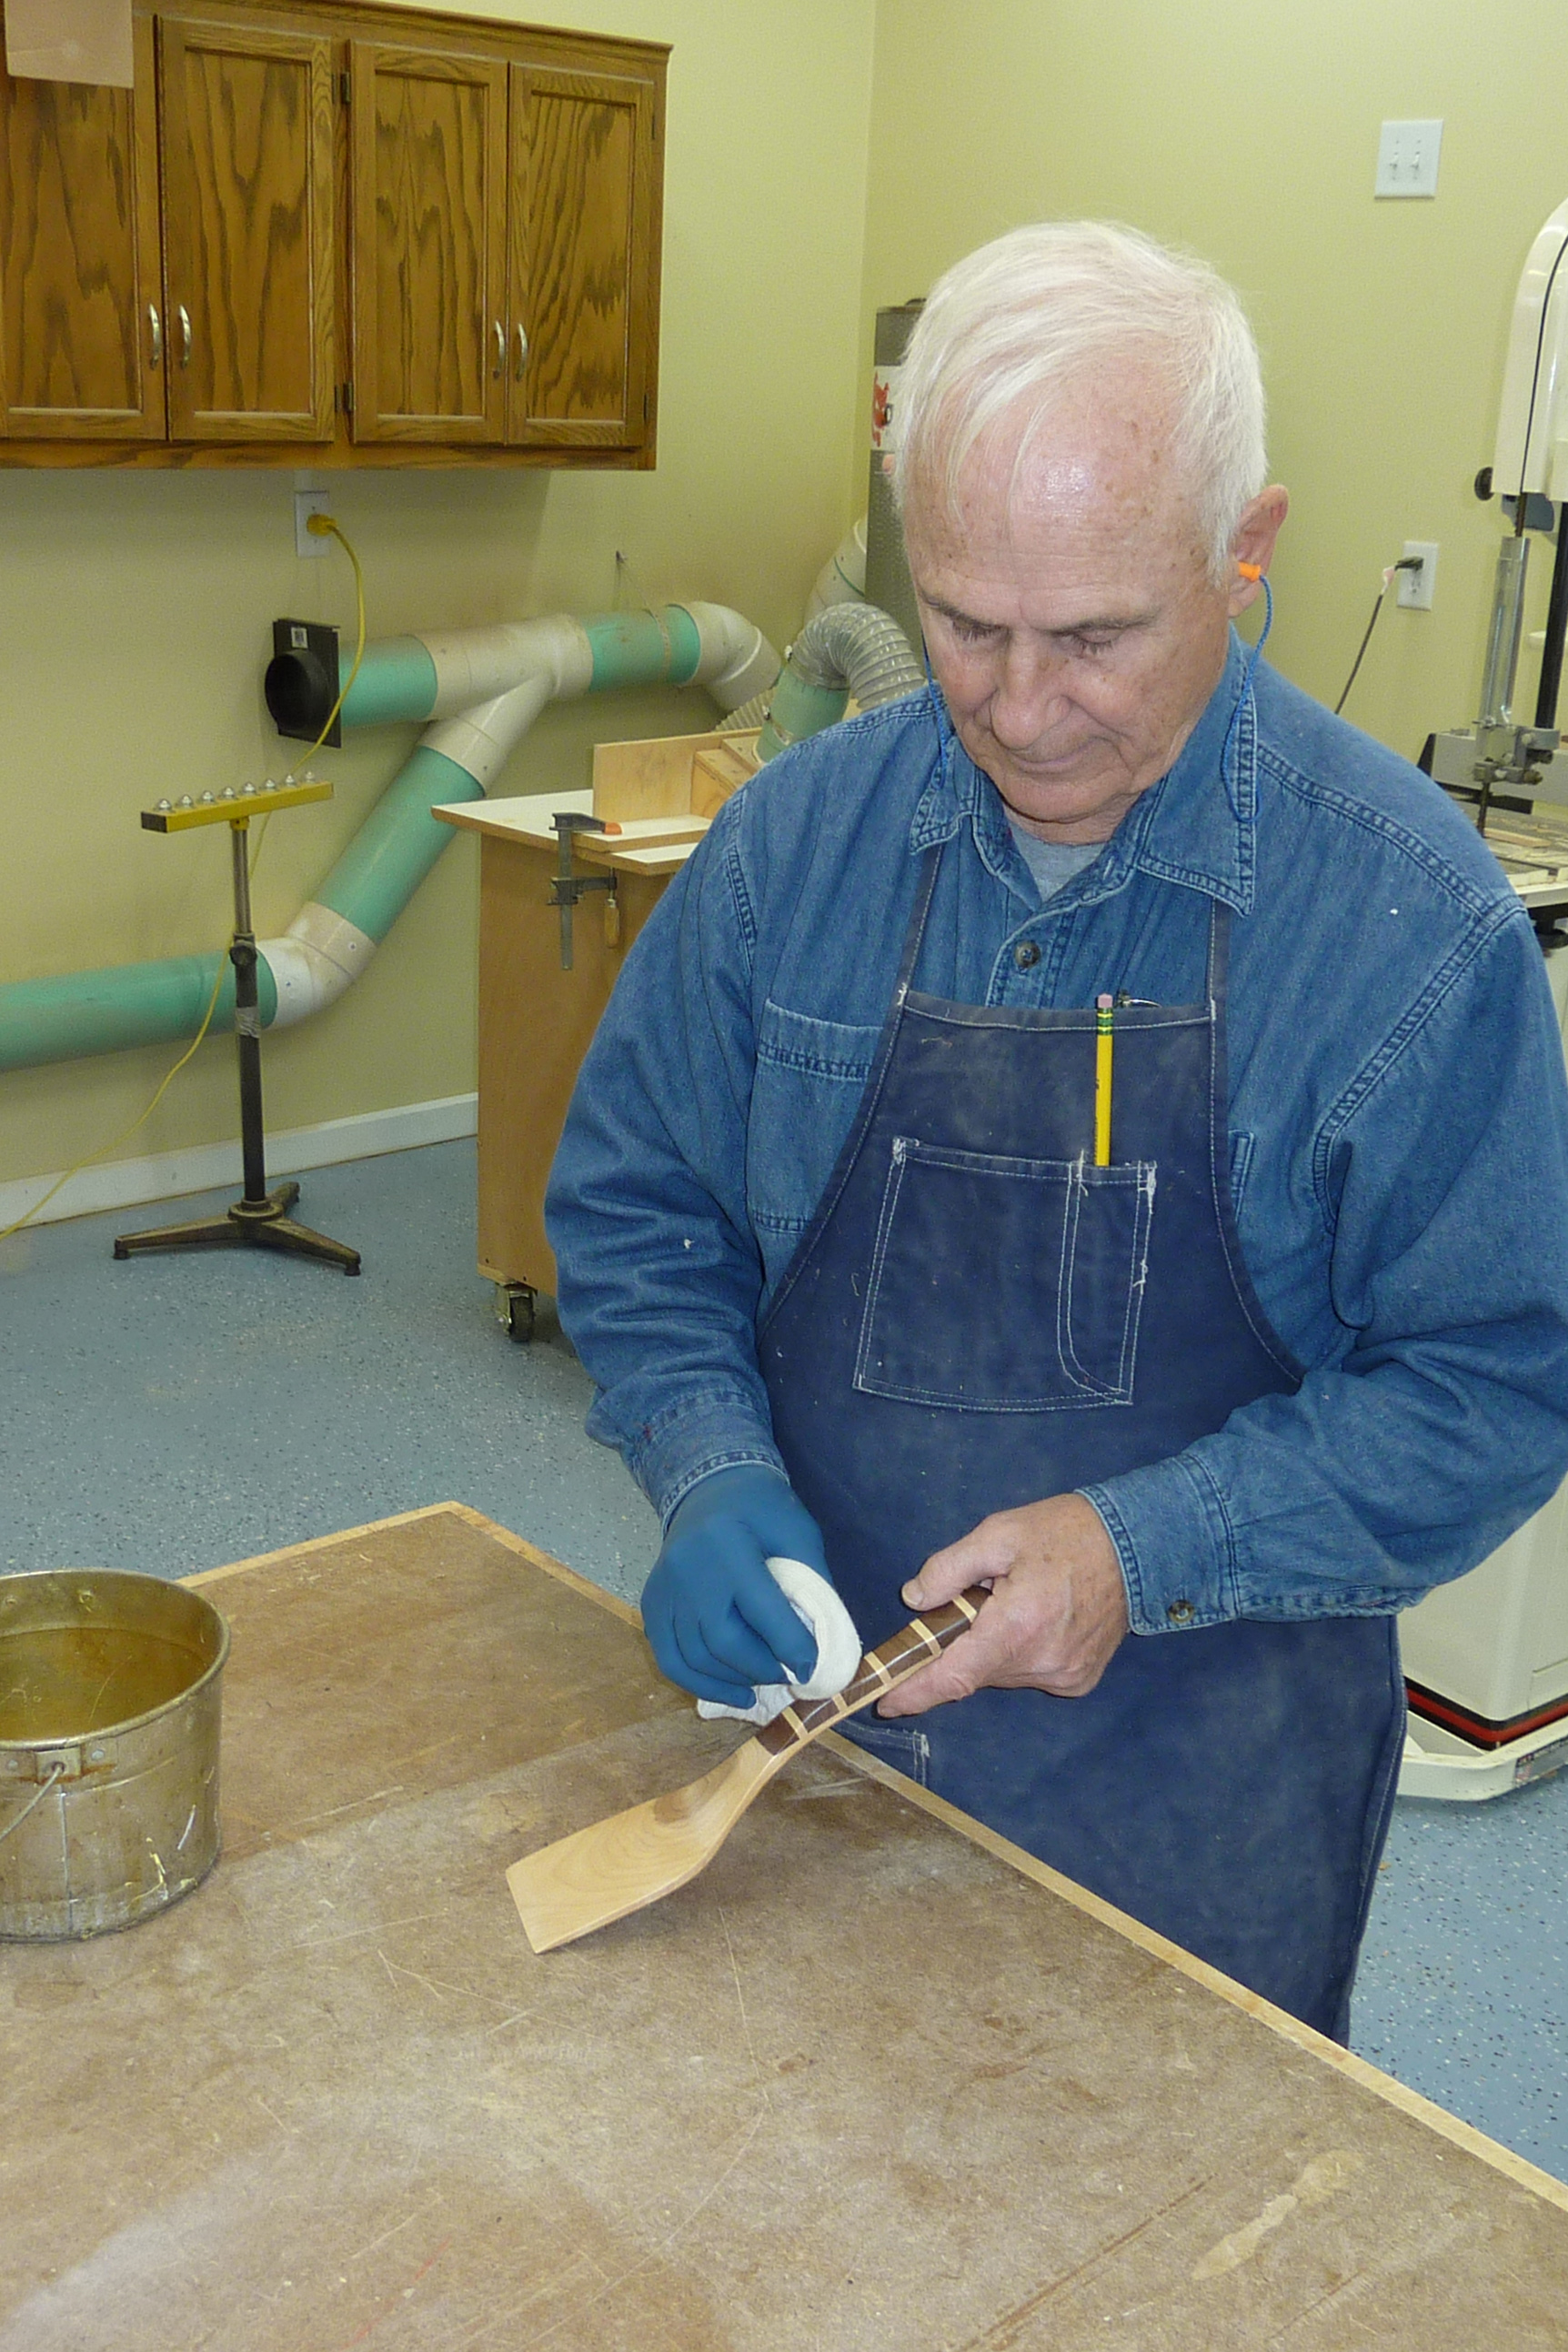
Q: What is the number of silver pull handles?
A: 4